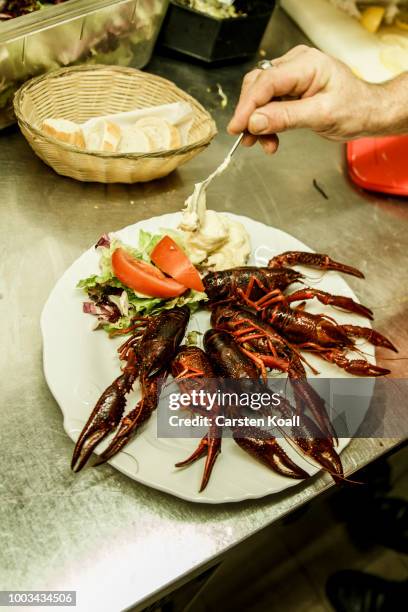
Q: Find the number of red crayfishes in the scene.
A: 6